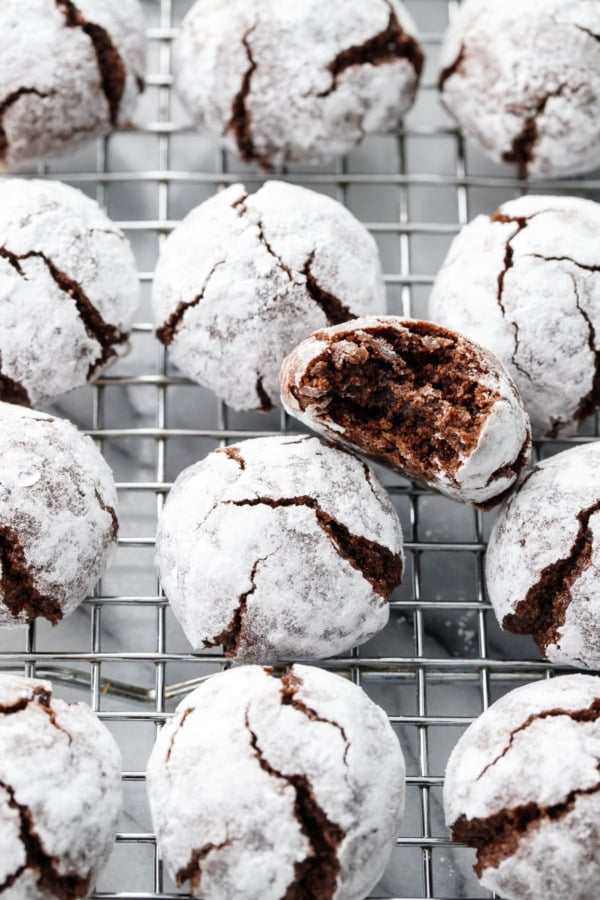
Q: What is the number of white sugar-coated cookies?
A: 13